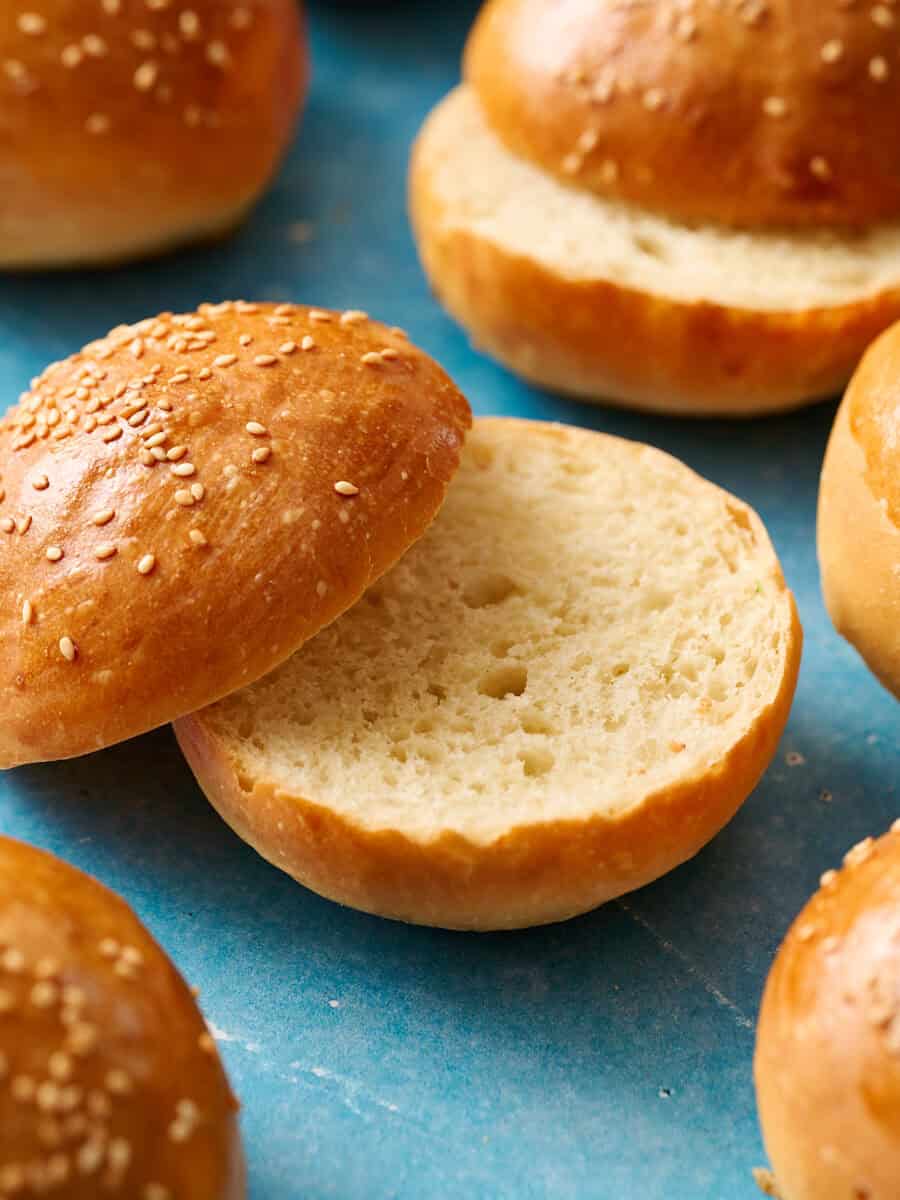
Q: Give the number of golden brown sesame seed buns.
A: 6